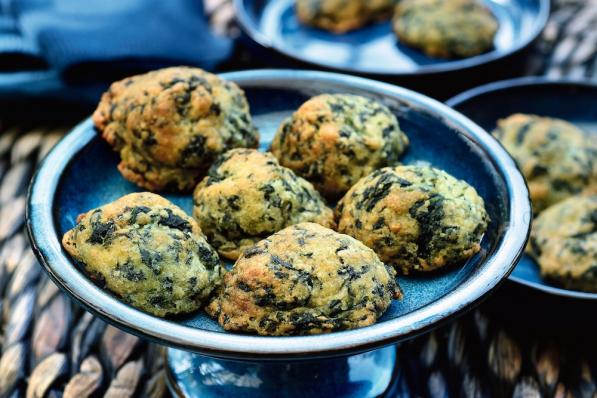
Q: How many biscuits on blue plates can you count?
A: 10